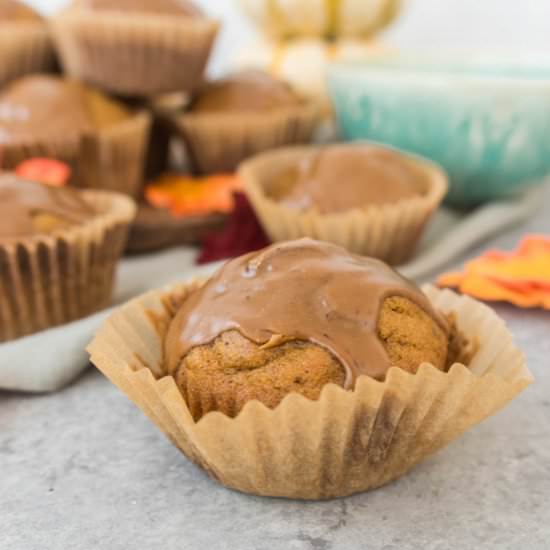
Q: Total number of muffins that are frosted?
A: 7